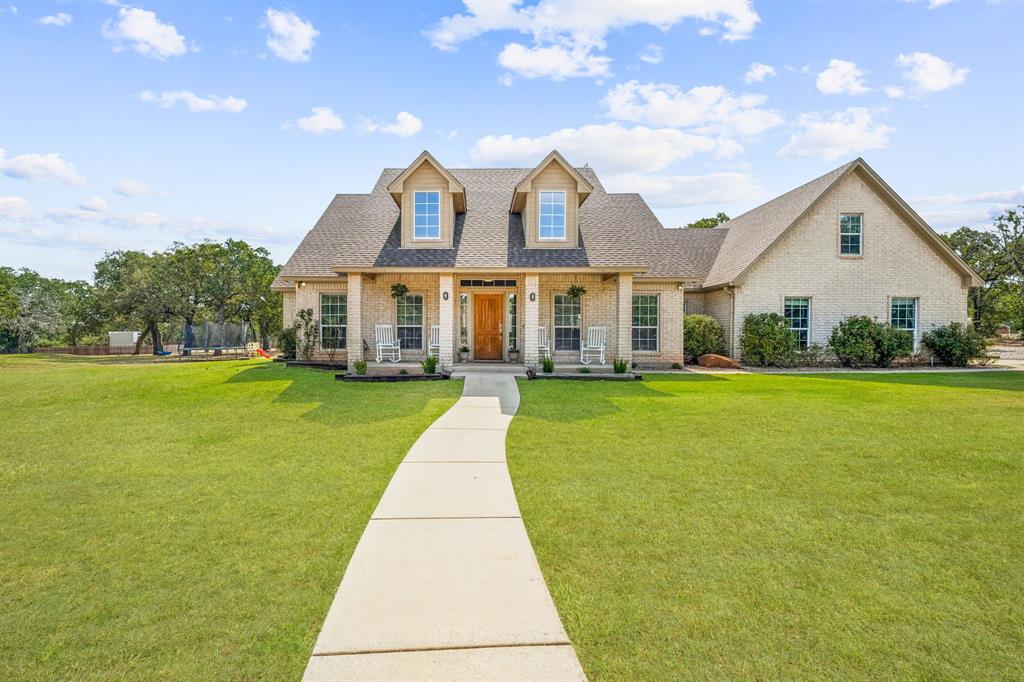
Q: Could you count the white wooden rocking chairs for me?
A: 4